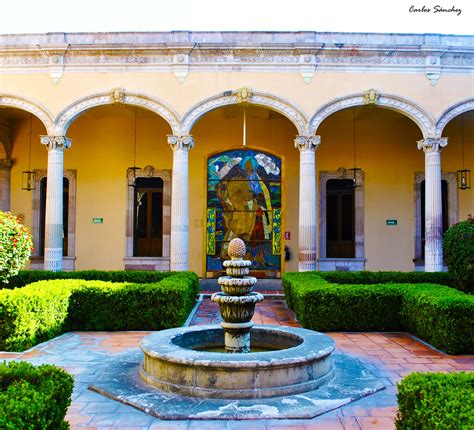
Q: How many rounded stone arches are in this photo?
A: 5